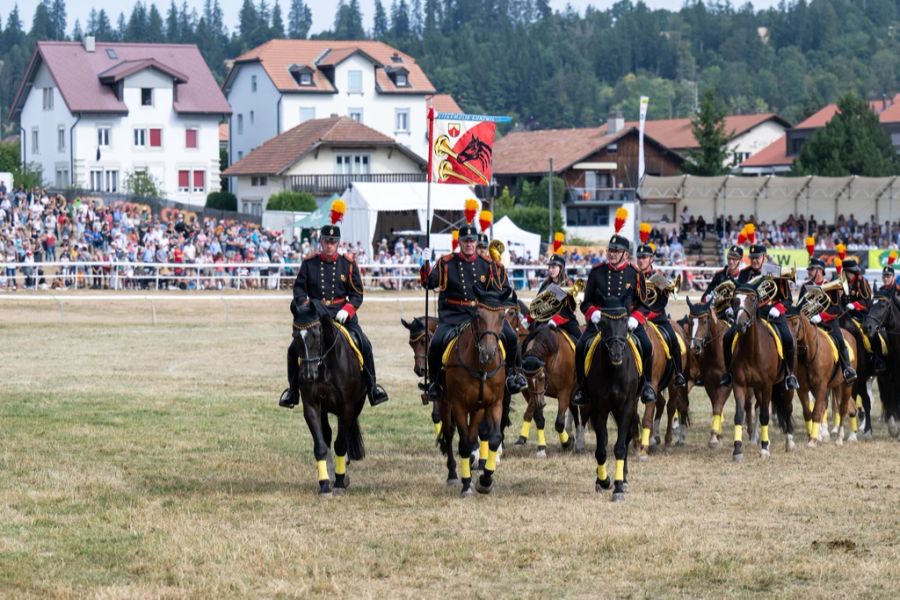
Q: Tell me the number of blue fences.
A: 0